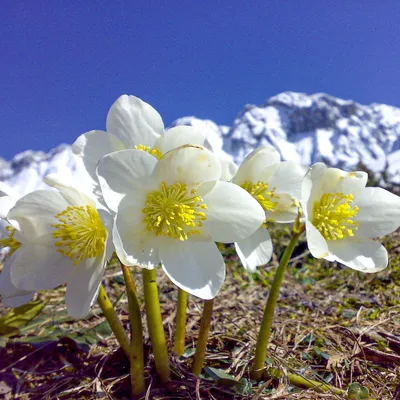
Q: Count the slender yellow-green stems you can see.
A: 6